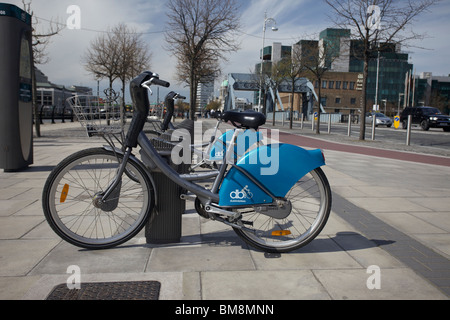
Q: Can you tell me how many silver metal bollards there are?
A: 7